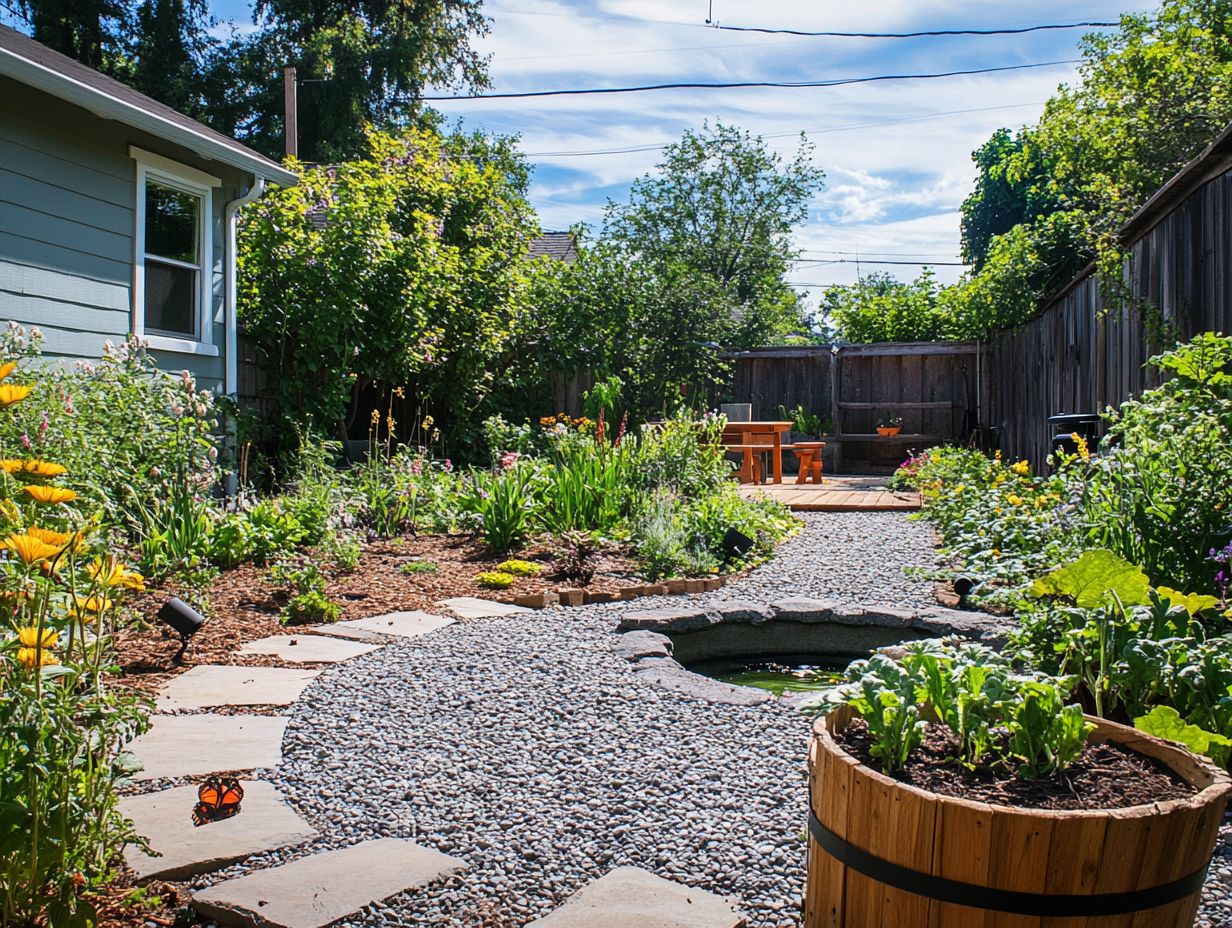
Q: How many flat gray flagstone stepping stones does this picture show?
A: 8